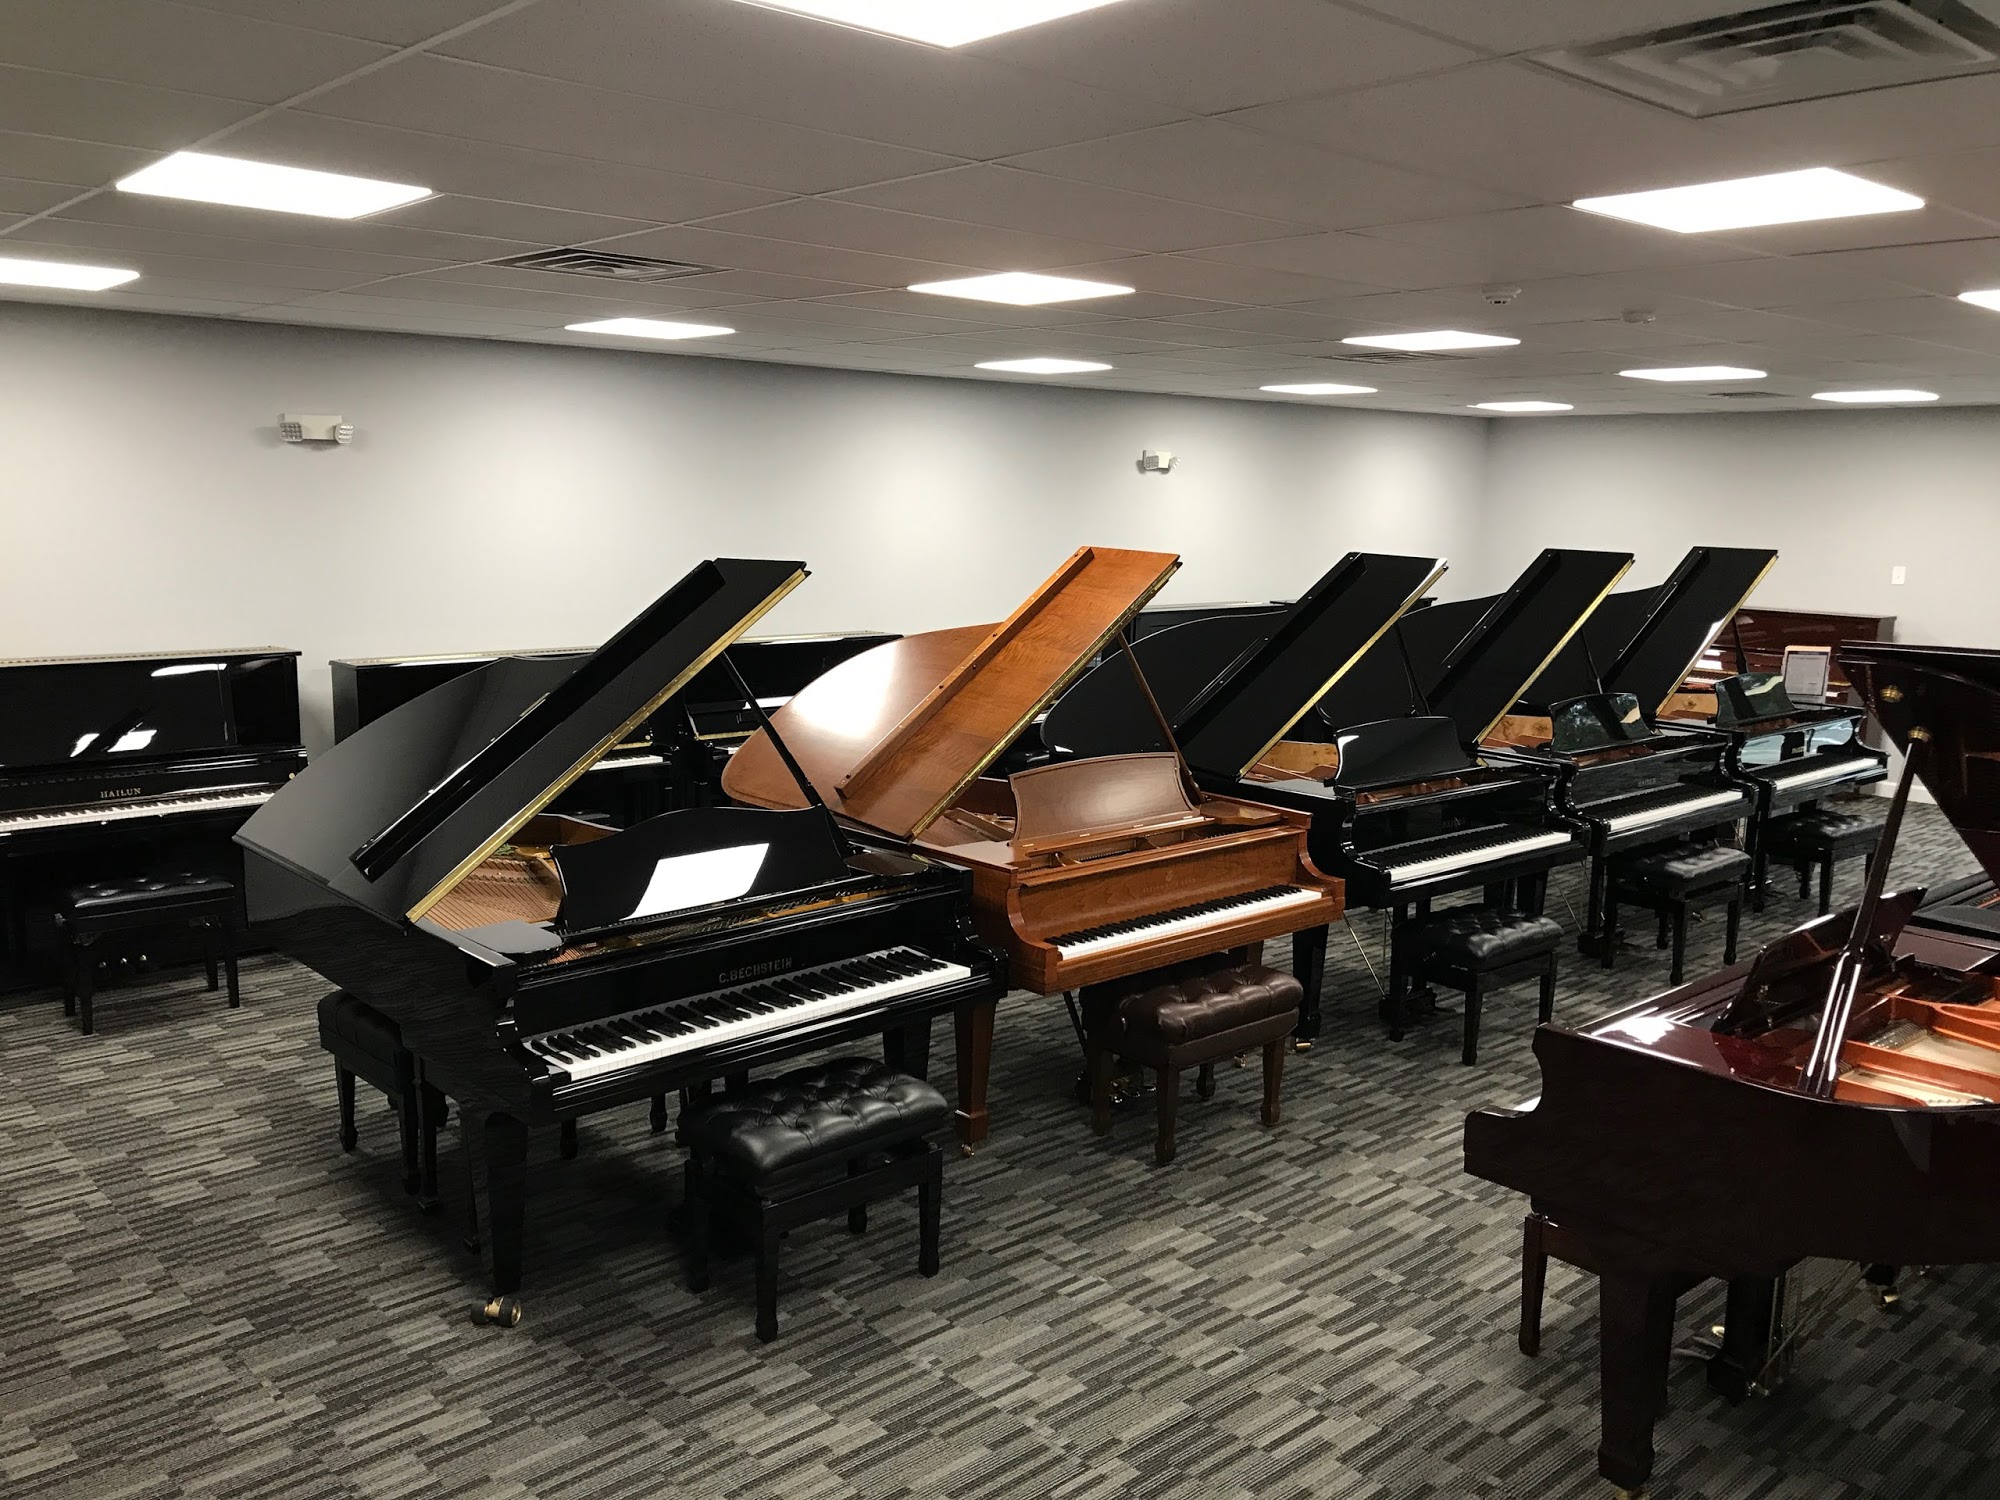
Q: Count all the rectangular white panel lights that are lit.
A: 13